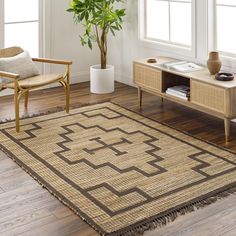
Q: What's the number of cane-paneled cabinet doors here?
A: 2